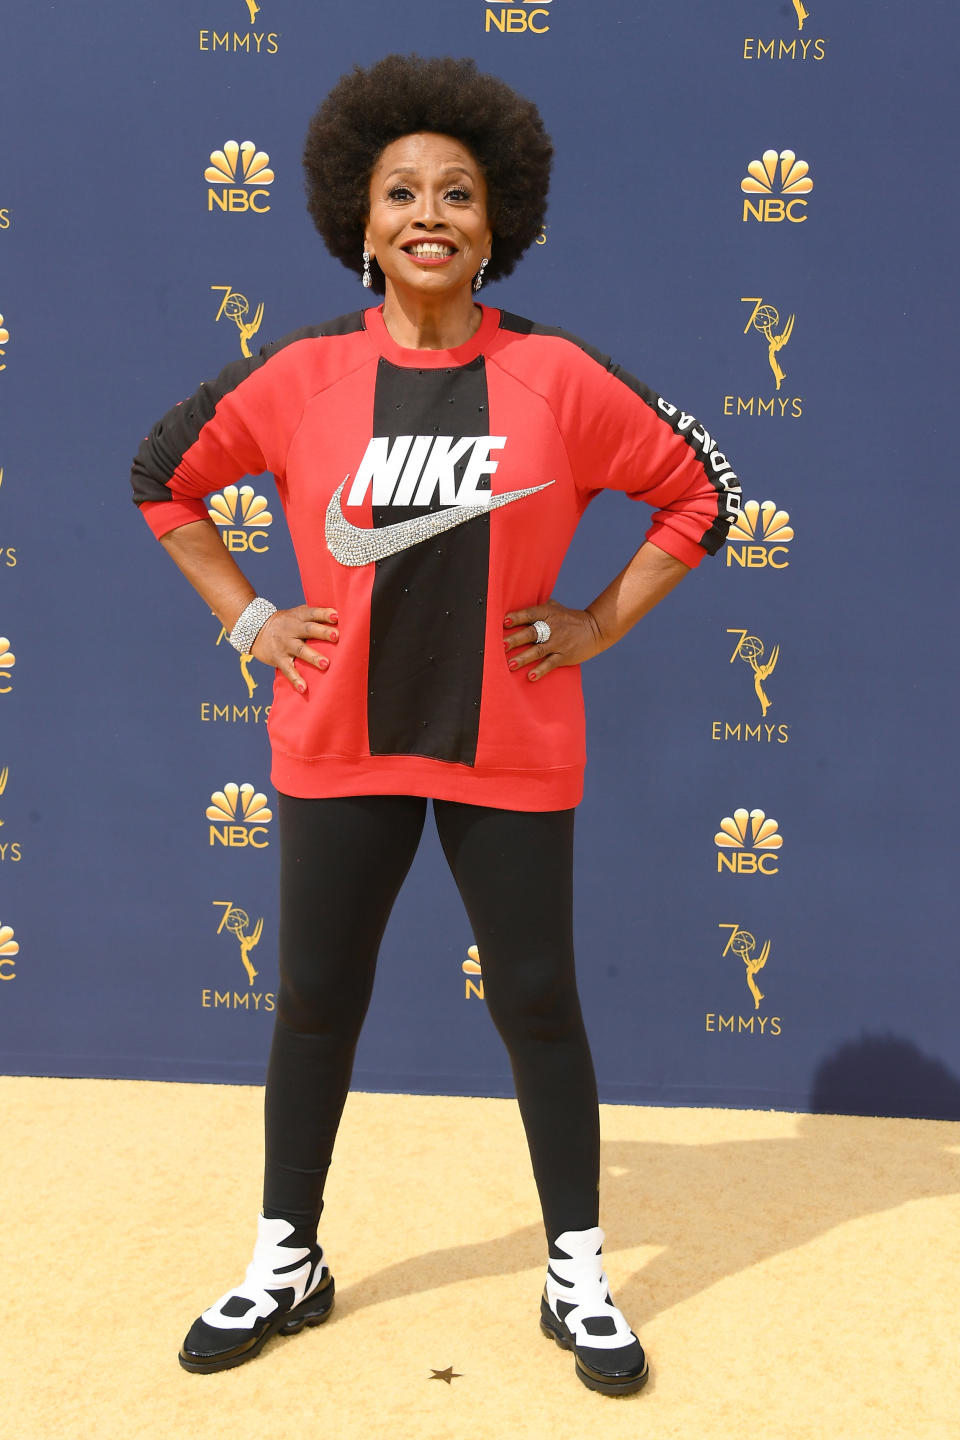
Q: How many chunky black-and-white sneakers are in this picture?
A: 2